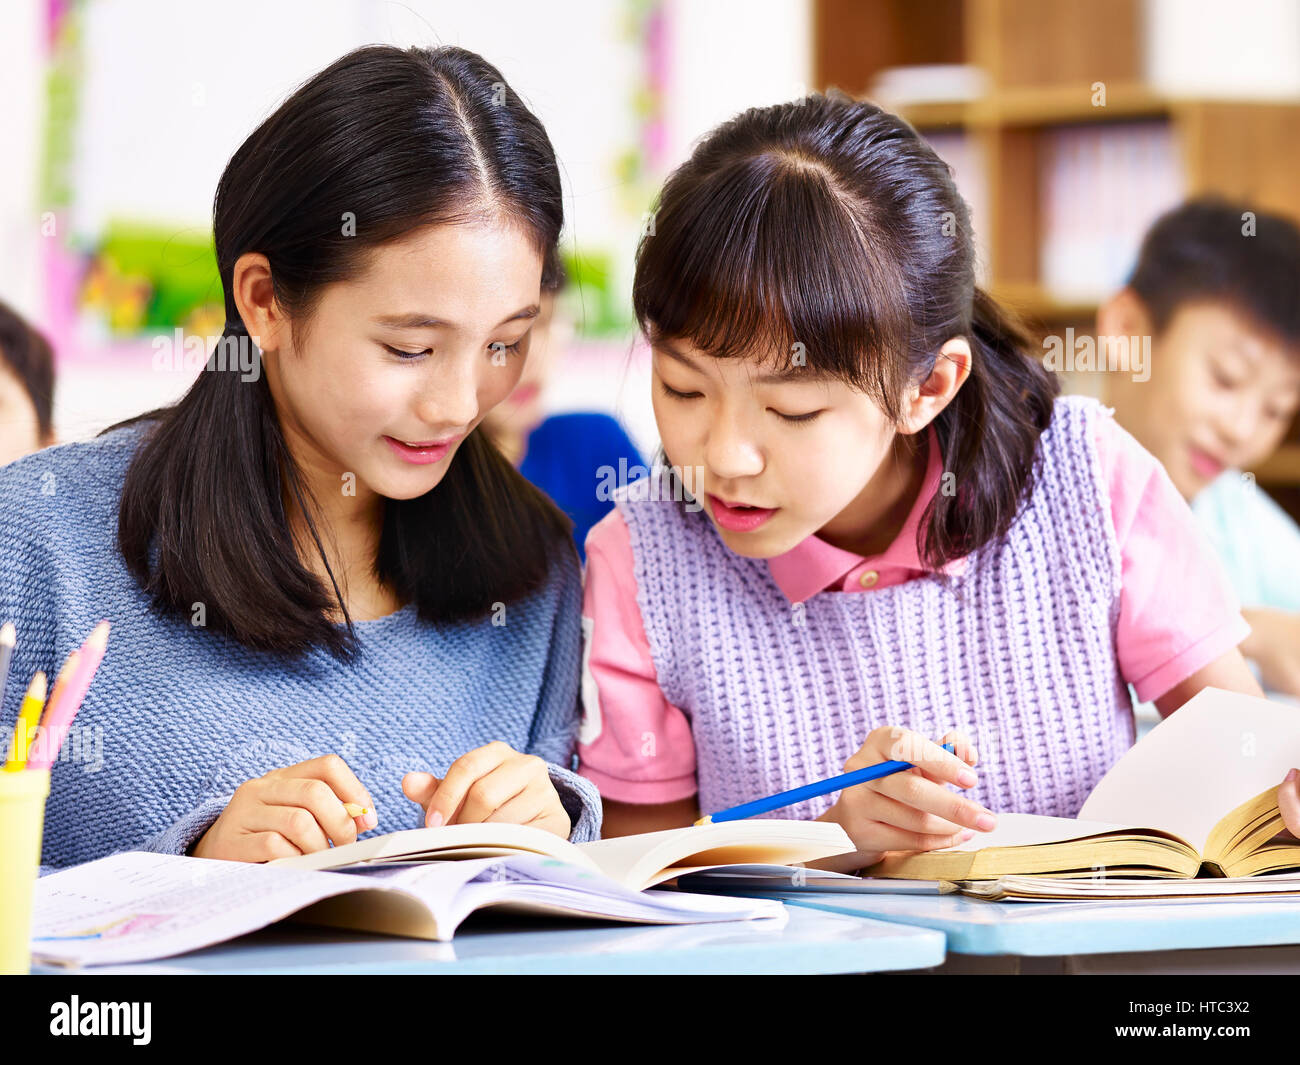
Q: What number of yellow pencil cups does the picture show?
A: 1